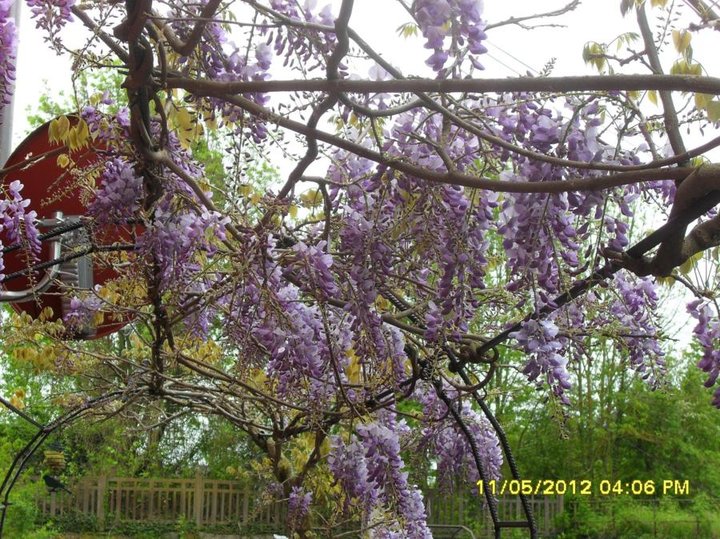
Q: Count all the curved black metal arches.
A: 2